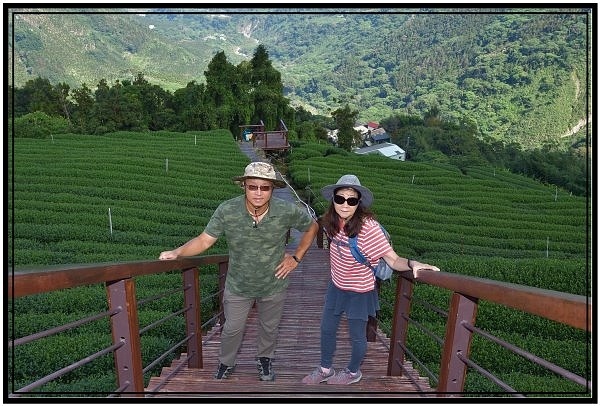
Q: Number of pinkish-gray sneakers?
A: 2